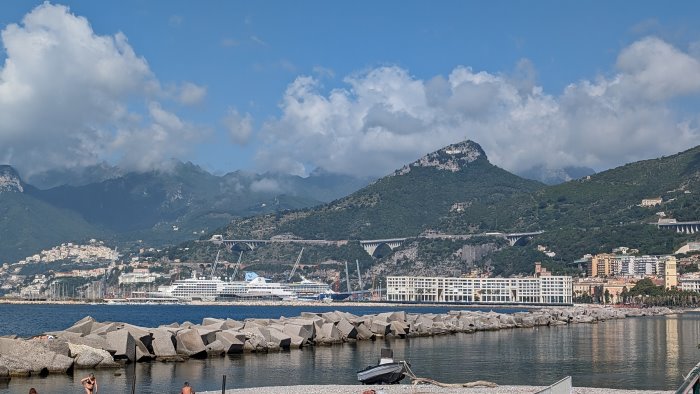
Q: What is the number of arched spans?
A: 3